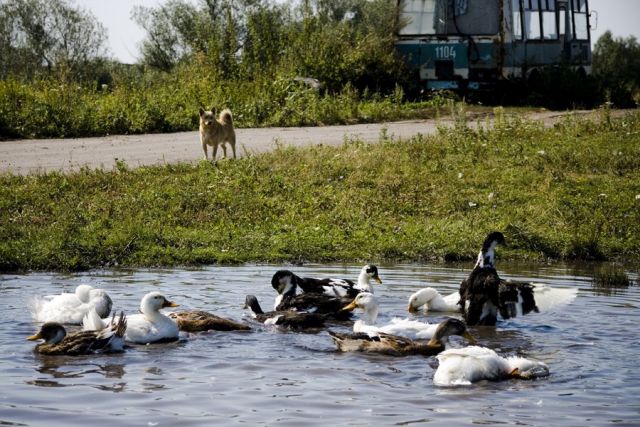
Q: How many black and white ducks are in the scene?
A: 4